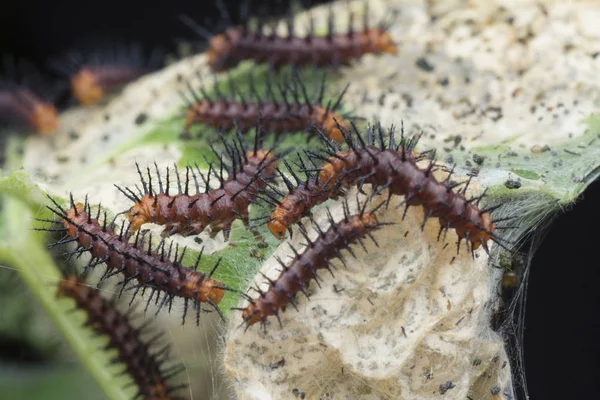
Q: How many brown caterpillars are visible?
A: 10